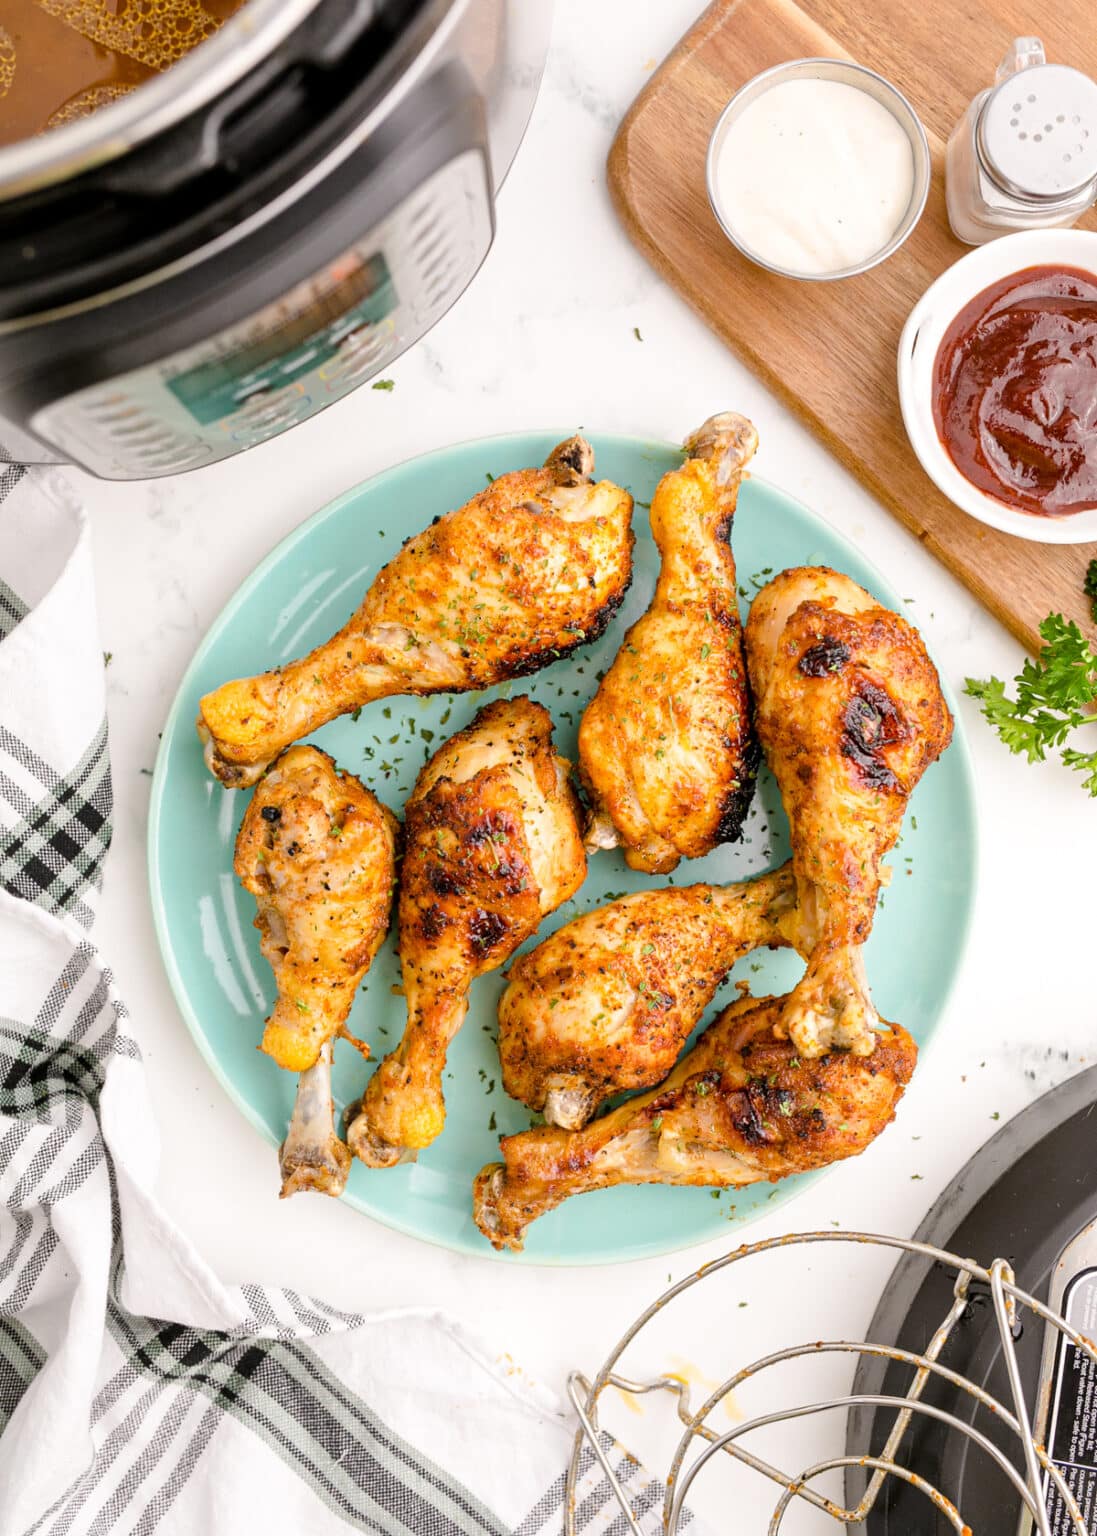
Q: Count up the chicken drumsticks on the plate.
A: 7